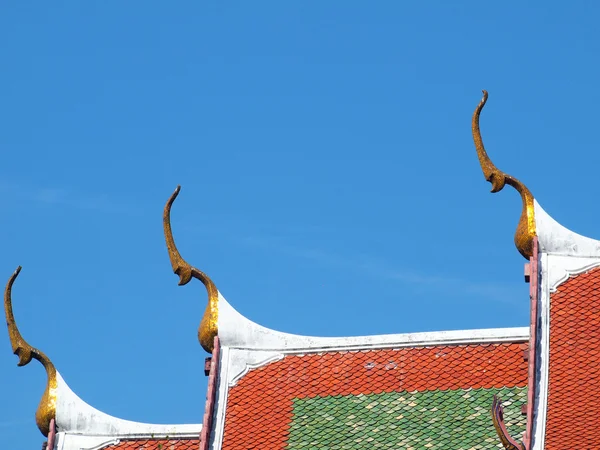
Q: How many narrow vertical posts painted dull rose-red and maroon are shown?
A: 3